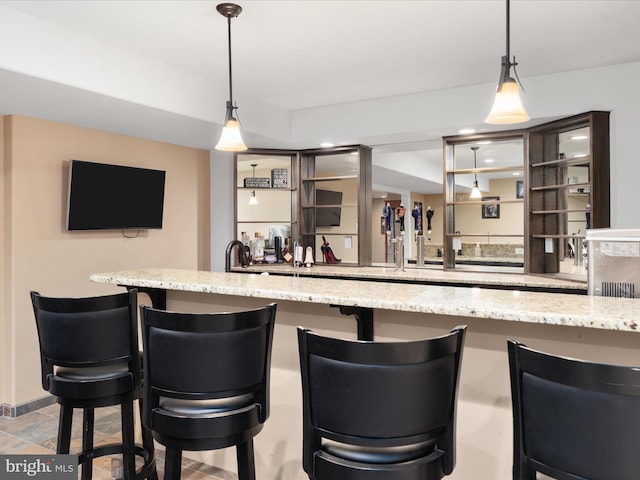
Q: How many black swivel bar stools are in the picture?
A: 4